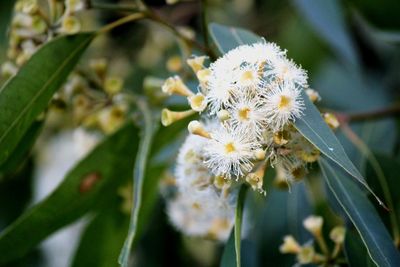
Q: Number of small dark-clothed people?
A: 0